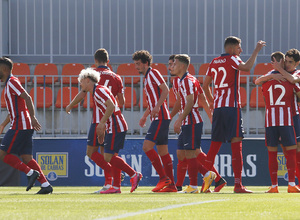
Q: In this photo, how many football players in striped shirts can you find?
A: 9